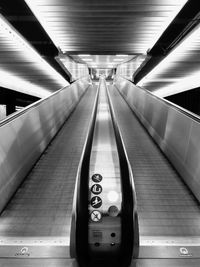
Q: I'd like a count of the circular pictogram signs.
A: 4